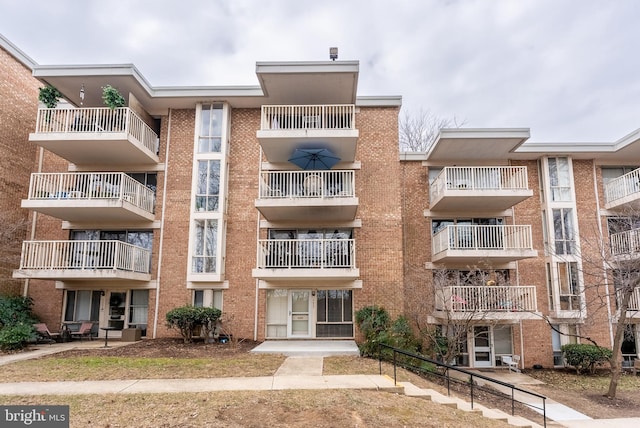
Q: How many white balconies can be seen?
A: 12